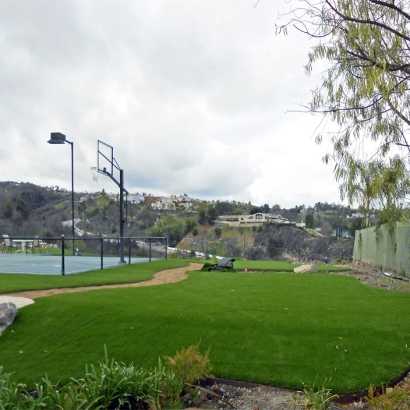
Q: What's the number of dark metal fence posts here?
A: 5